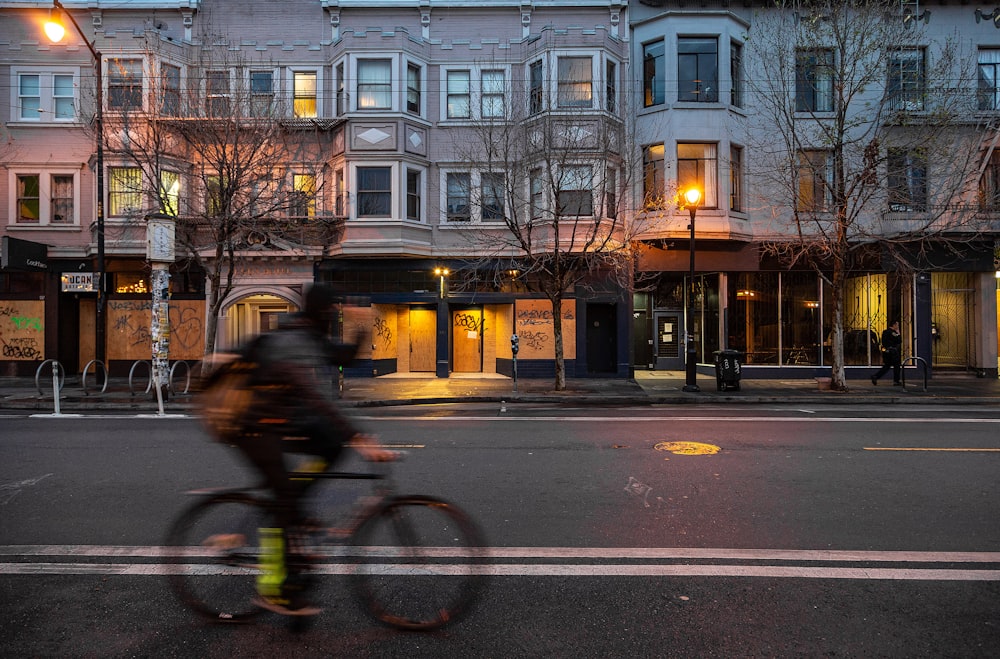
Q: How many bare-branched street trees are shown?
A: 3